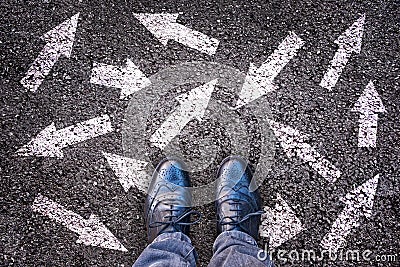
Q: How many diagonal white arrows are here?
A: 12